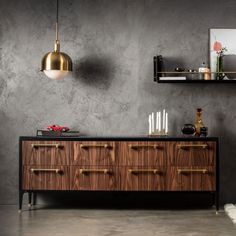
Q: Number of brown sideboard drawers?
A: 8